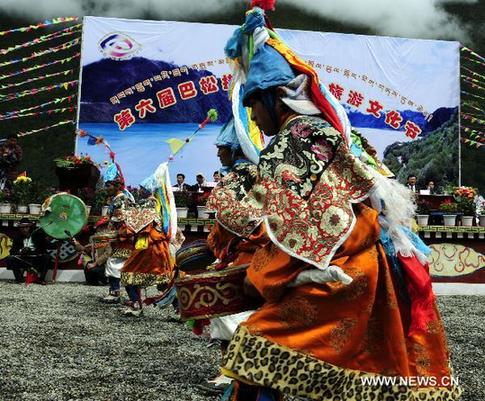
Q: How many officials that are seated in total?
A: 5